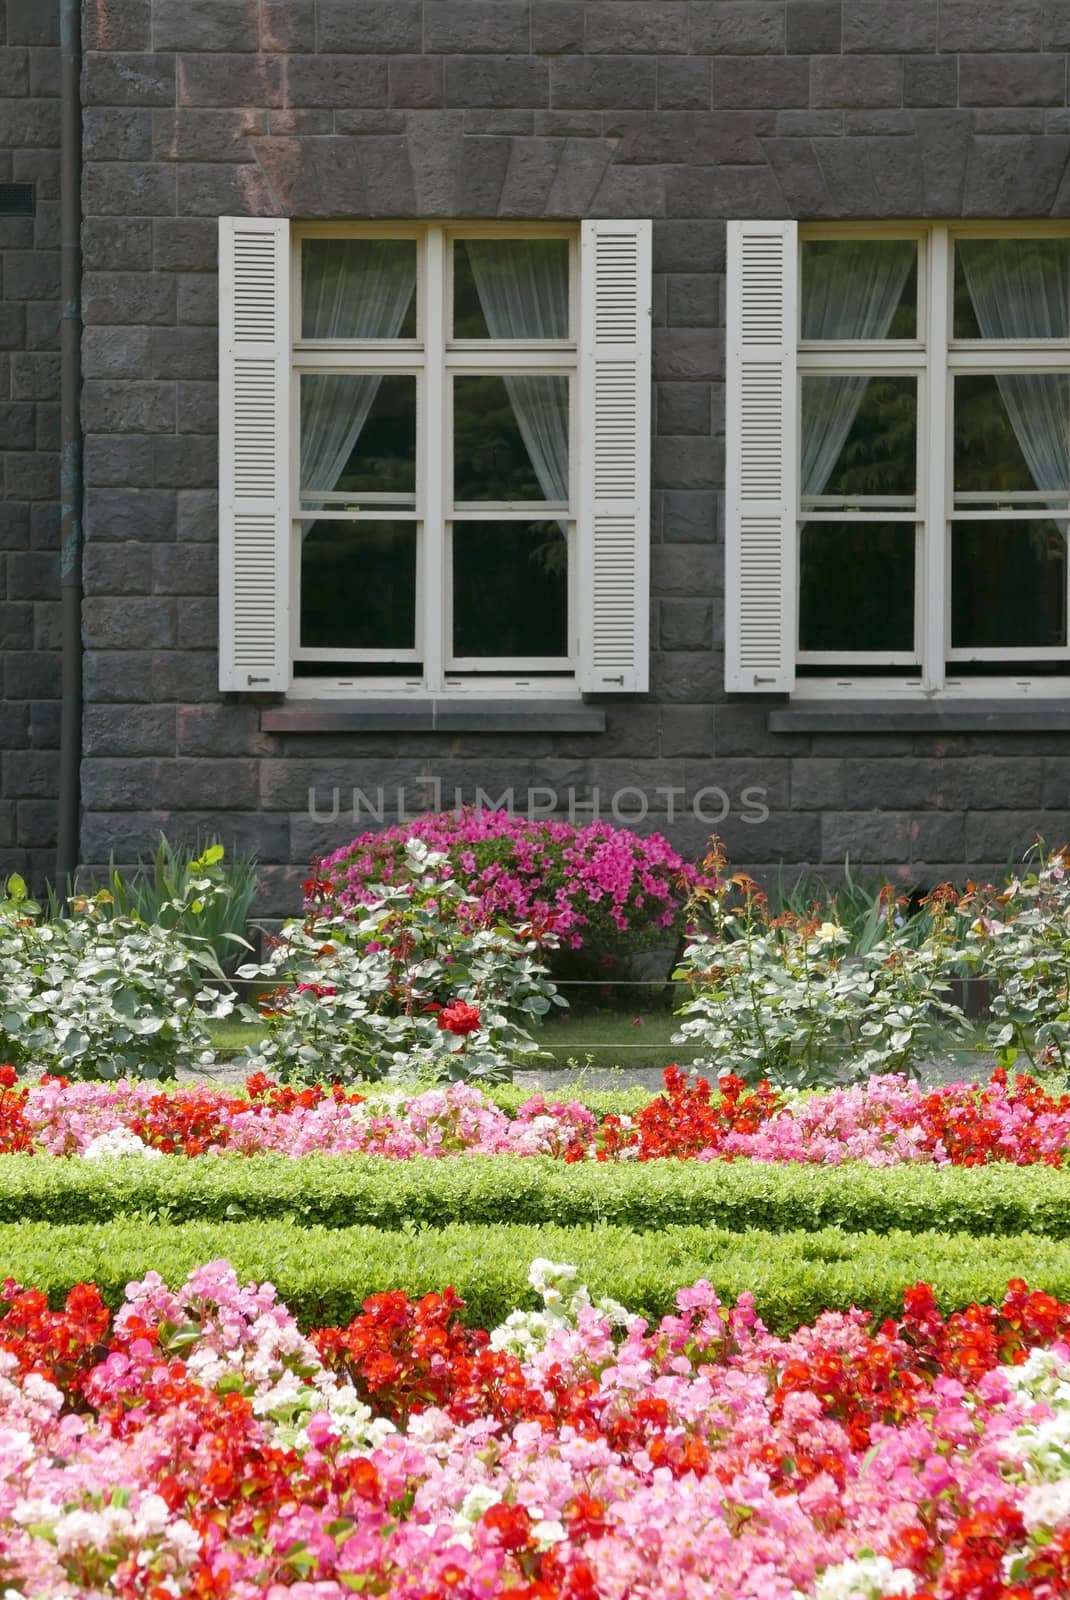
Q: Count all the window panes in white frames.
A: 12